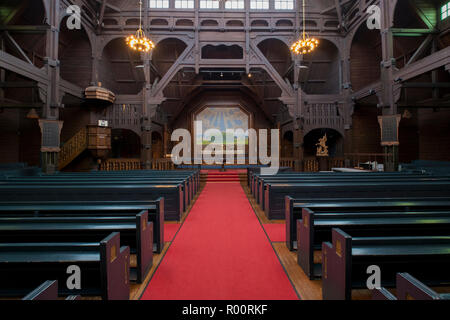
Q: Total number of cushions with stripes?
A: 0